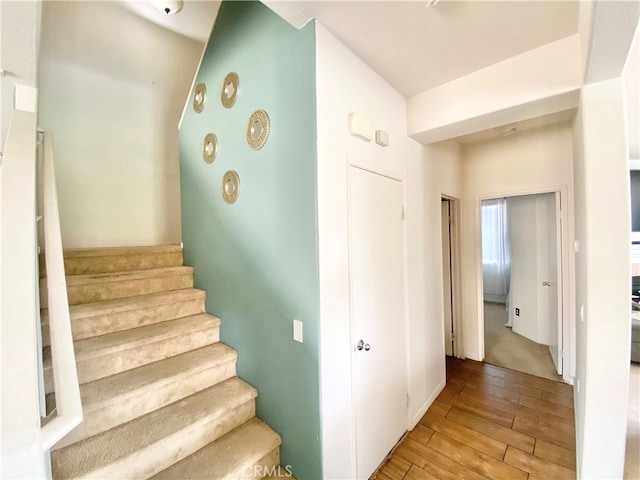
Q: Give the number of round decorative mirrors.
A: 5